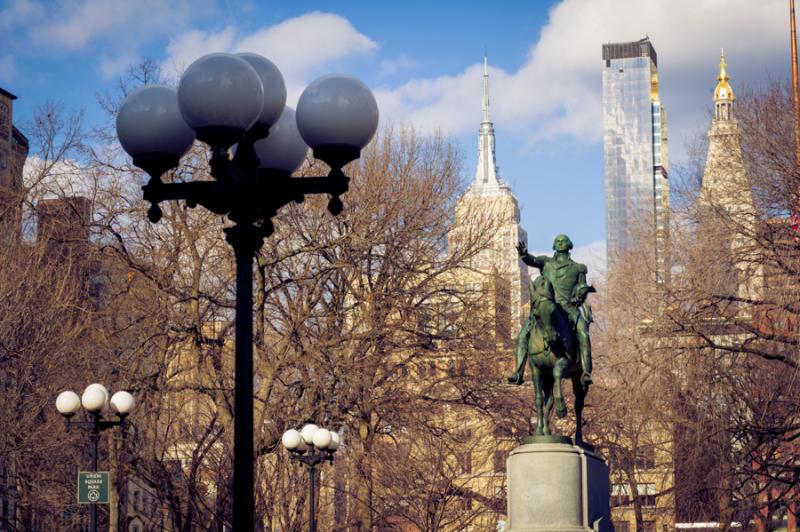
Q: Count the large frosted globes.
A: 5